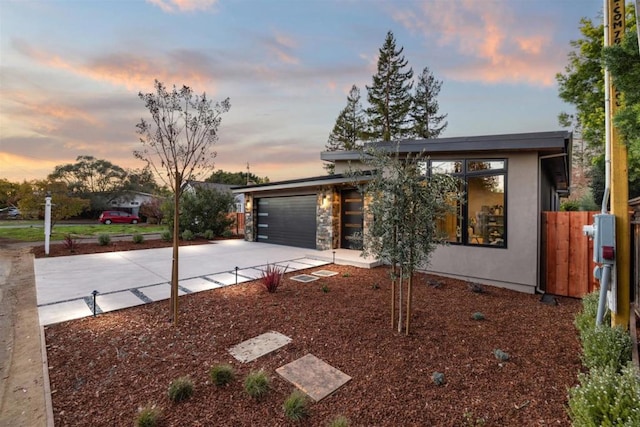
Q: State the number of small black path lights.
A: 3